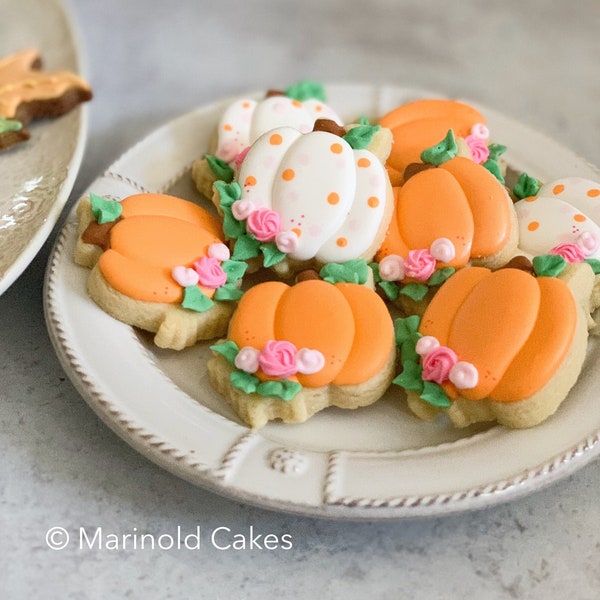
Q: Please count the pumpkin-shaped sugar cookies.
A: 8